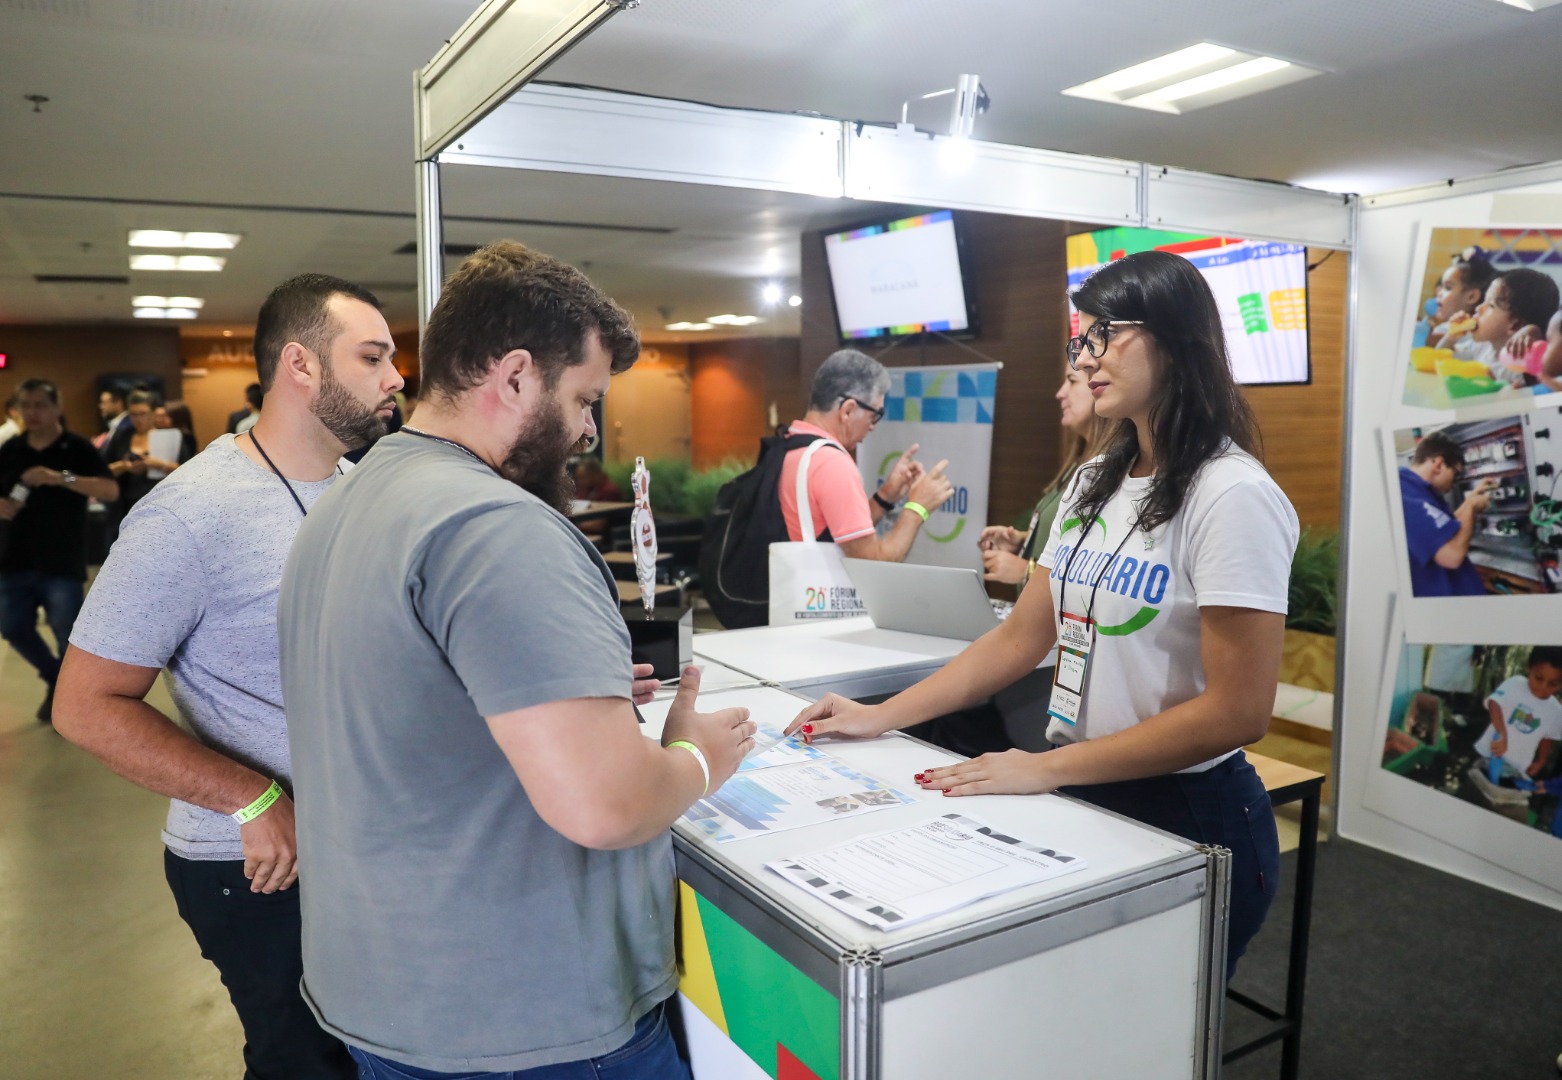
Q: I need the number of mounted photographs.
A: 3